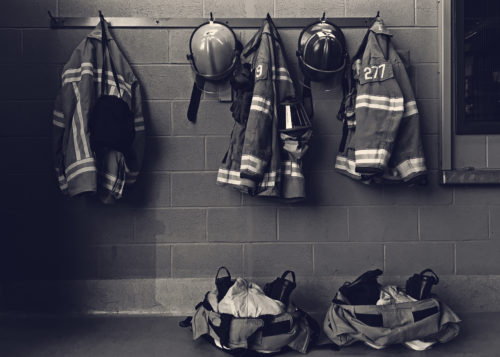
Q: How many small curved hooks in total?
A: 6